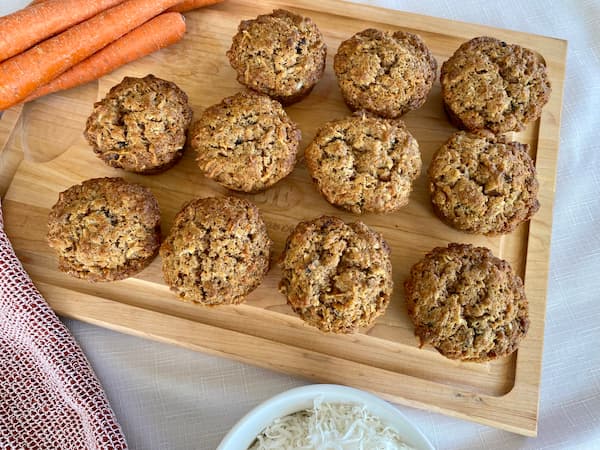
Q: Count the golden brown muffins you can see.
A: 11